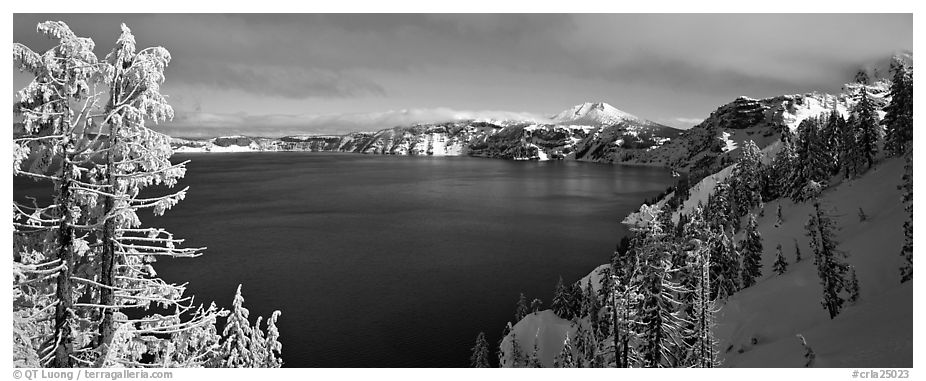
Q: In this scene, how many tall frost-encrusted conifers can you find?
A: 2